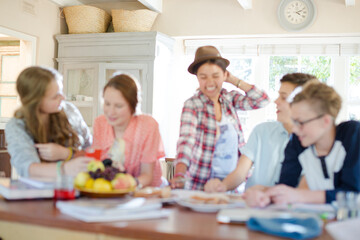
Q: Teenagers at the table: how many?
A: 5